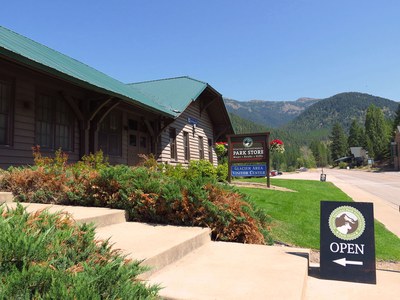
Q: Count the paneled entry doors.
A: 2